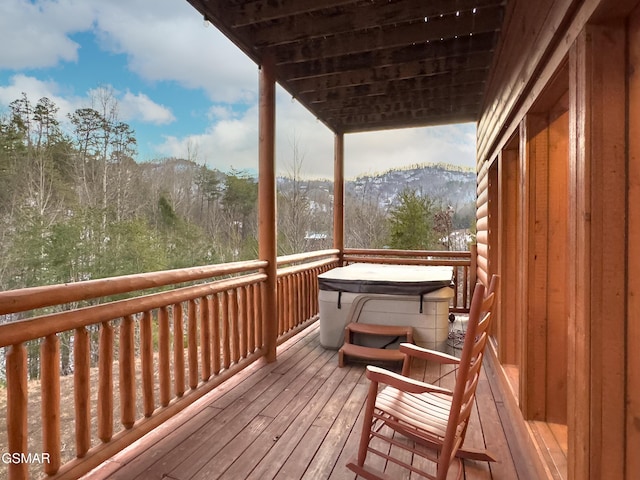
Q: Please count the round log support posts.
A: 2